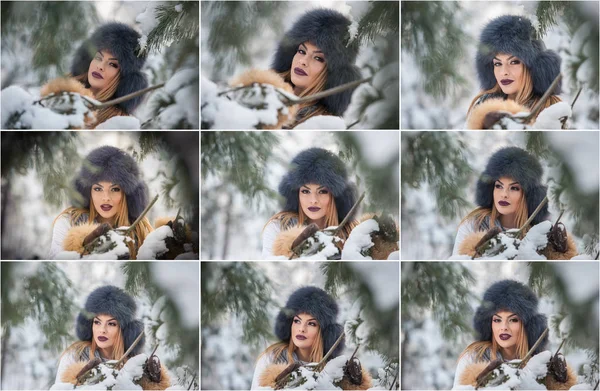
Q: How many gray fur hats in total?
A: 9